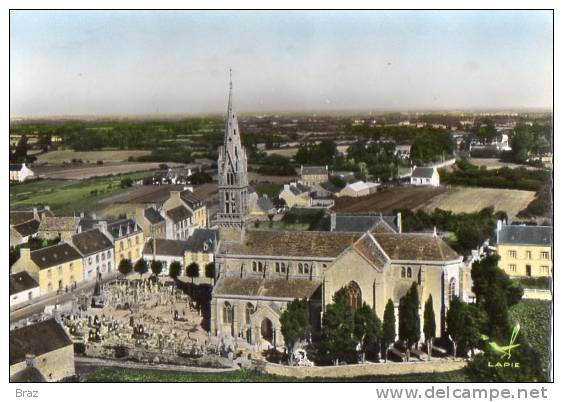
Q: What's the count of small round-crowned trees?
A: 6